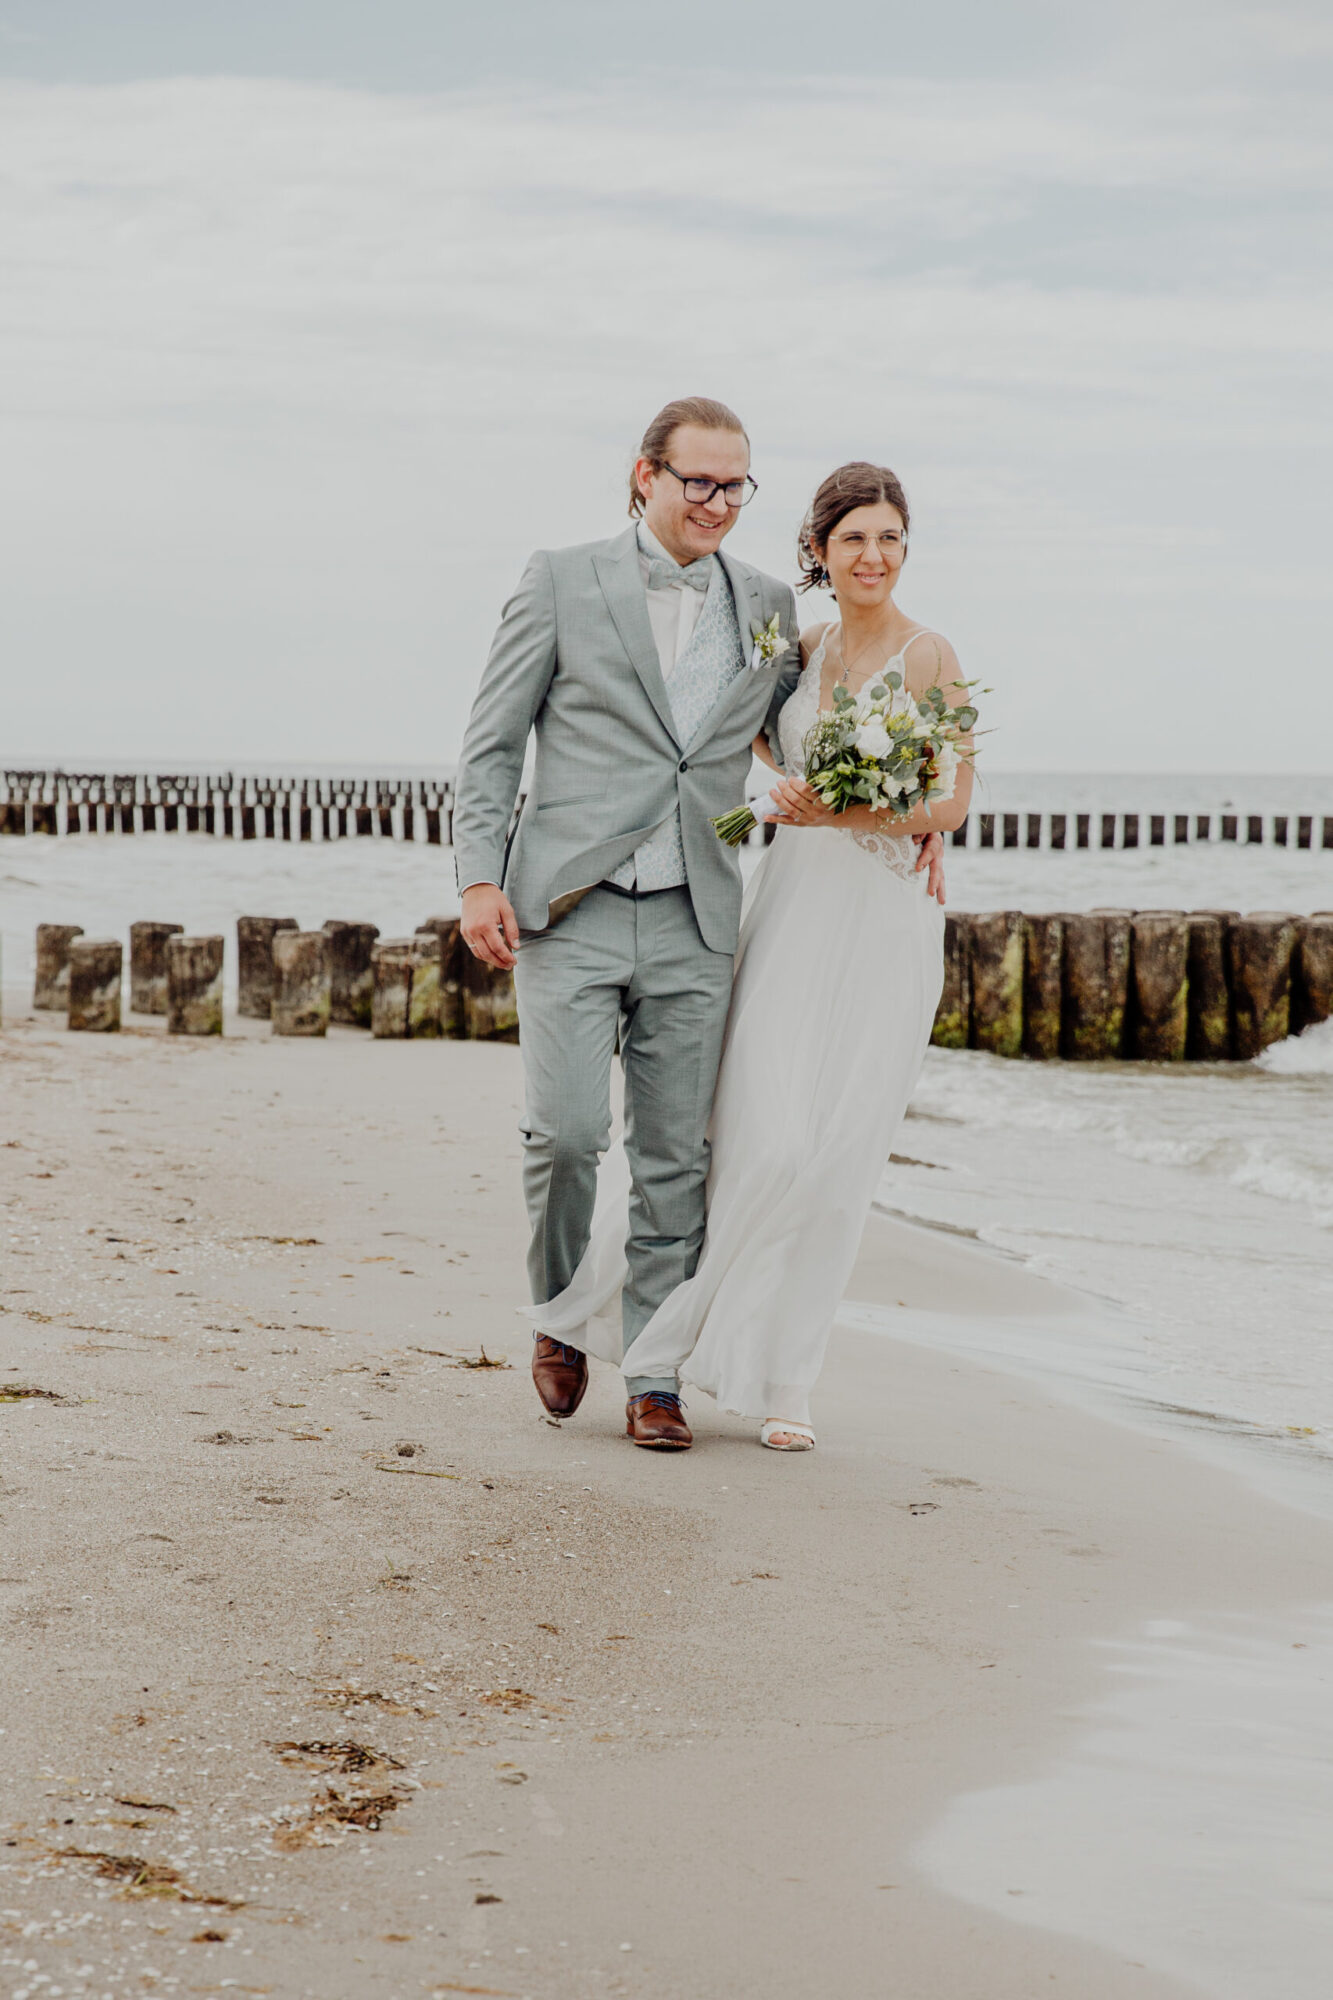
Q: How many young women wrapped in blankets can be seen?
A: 0